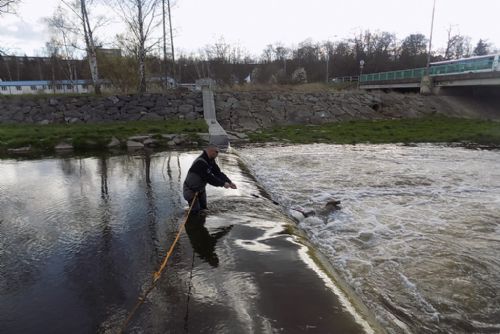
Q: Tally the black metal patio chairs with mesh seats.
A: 0